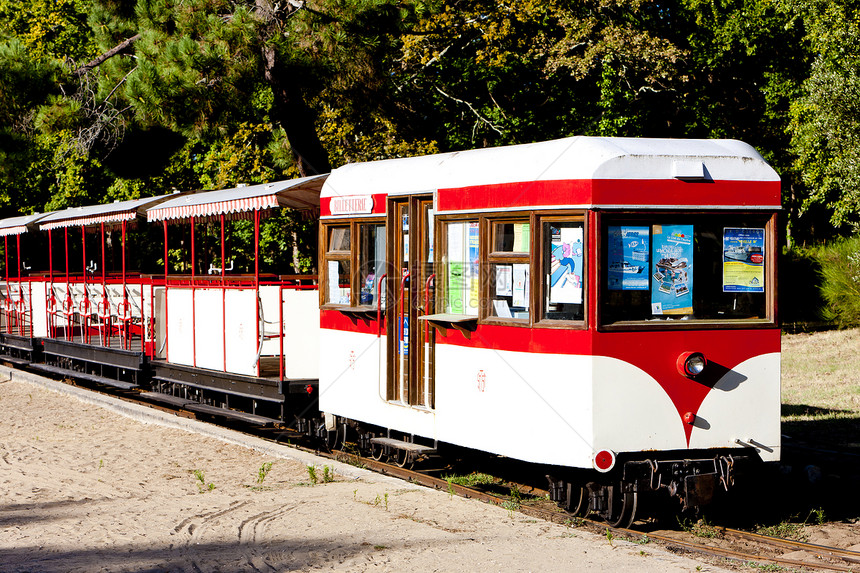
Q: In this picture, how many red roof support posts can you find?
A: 11